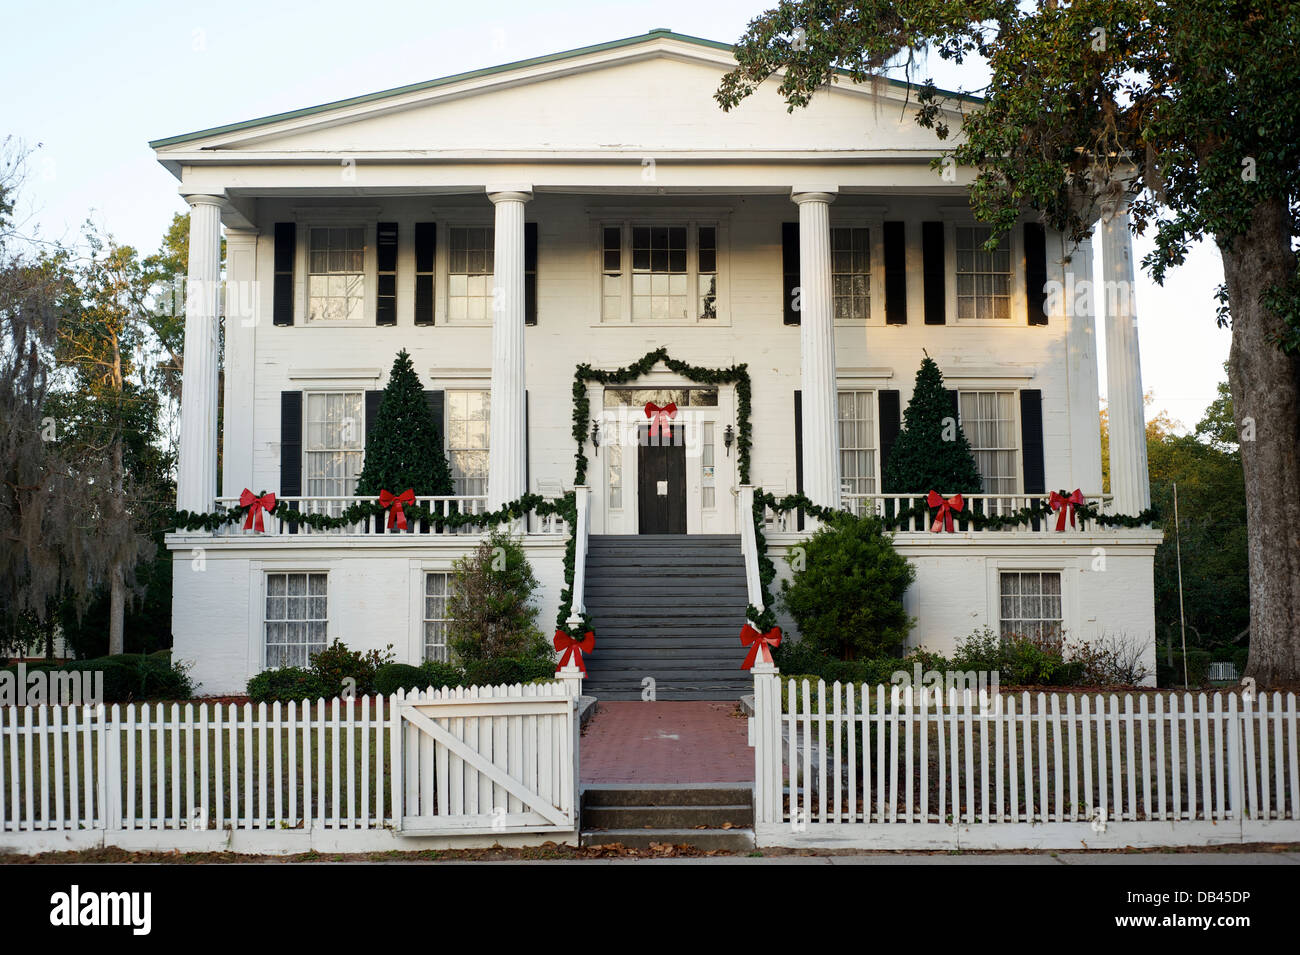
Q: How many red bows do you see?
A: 7